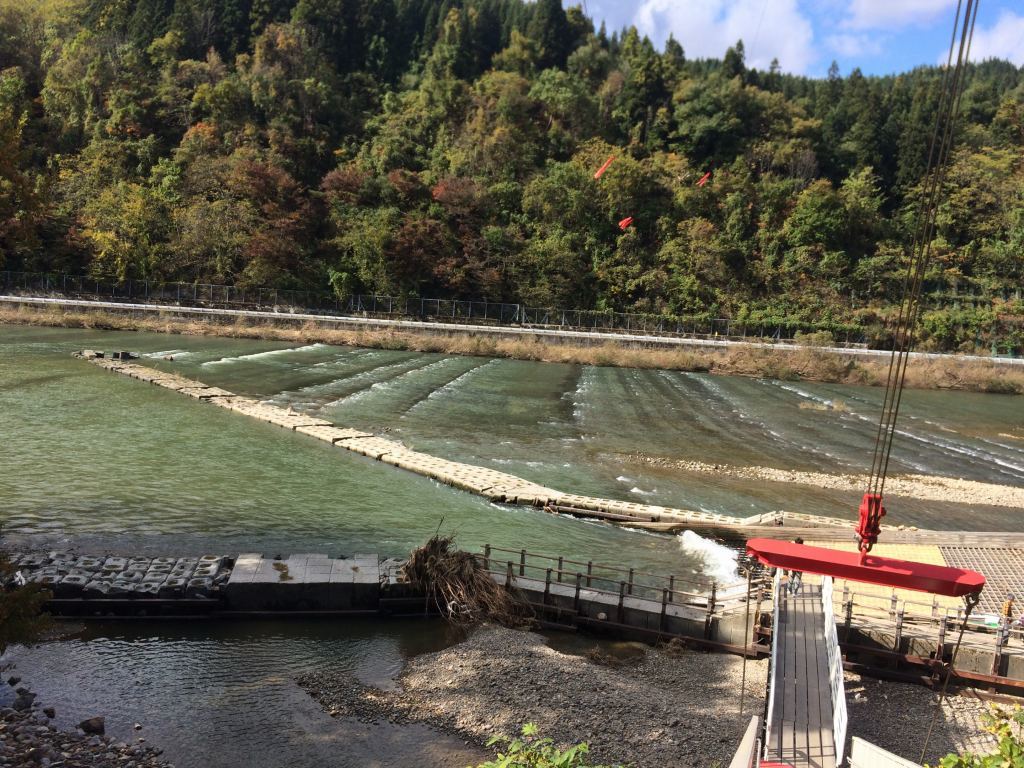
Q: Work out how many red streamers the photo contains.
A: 3